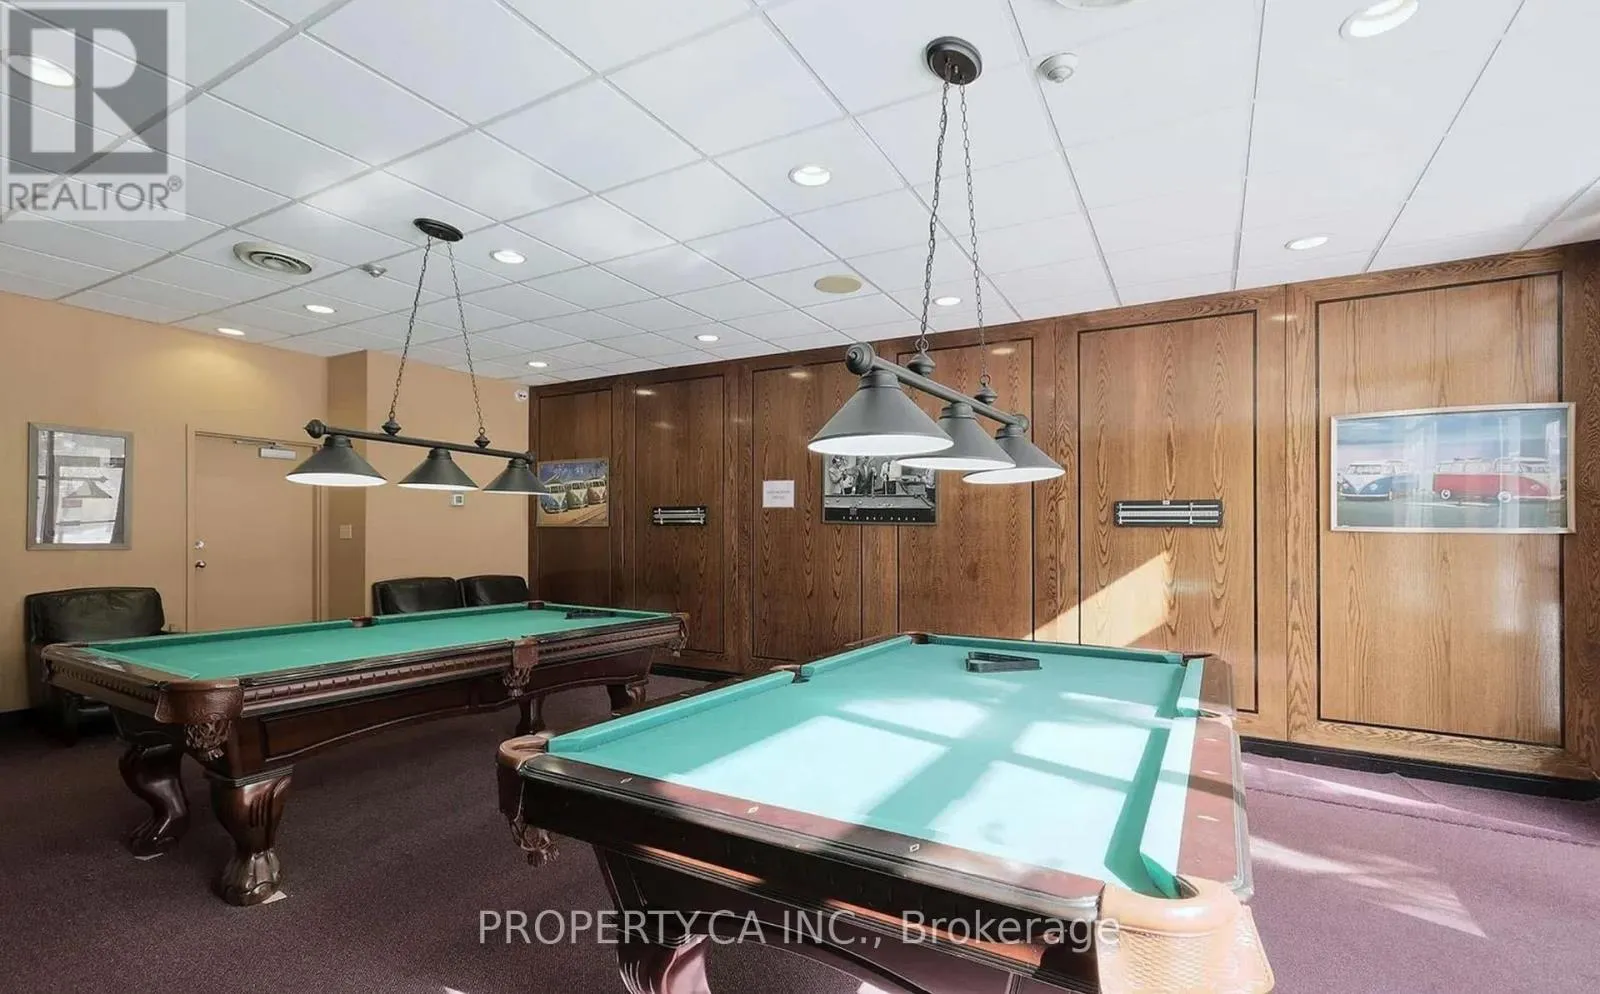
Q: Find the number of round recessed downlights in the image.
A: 10